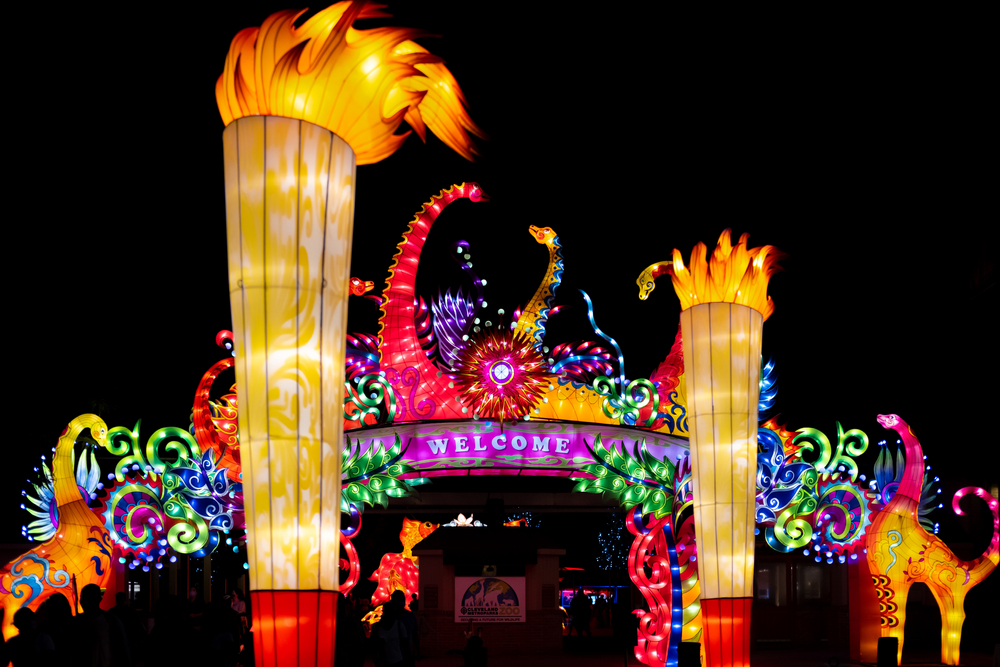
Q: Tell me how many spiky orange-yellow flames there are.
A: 2